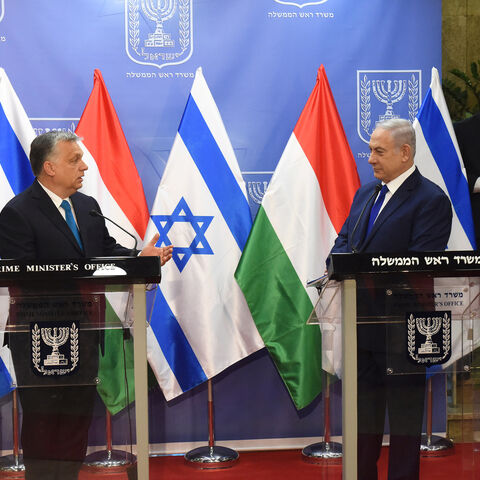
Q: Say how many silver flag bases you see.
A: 5